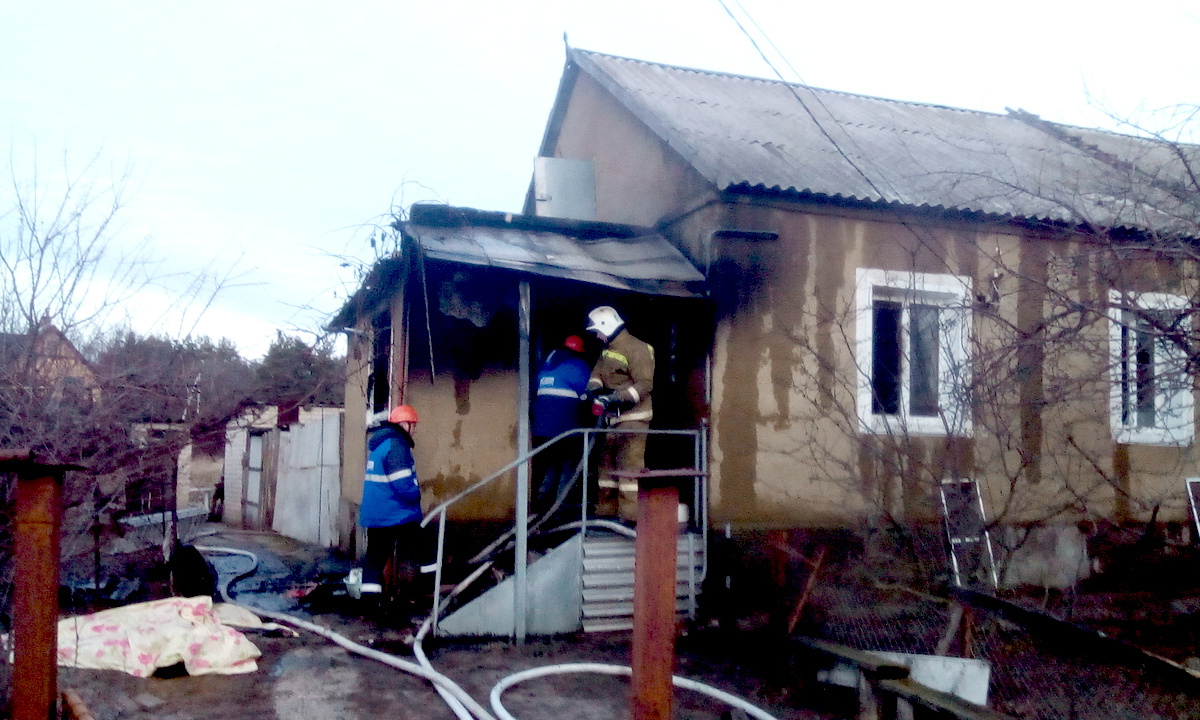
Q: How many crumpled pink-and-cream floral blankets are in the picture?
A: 1